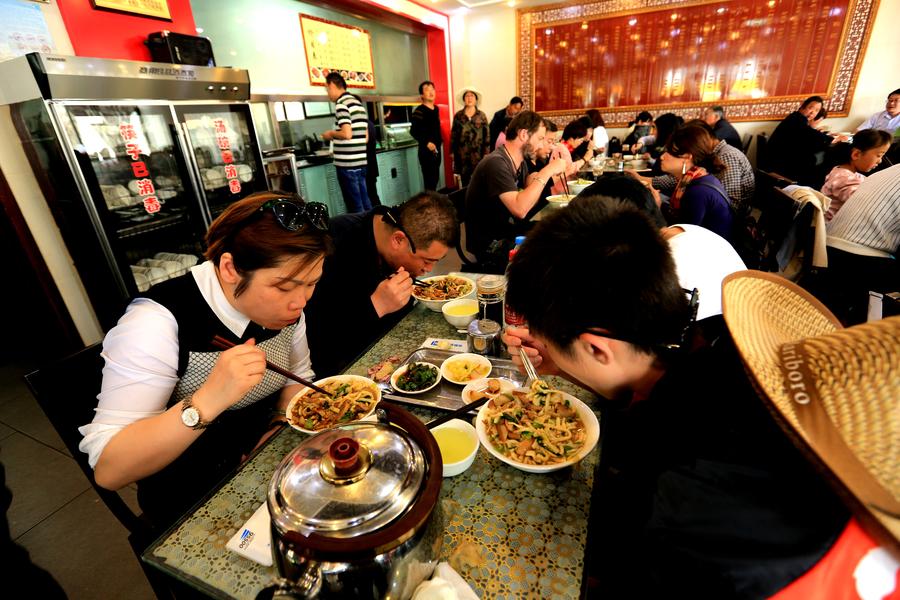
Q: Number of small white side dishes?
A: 3